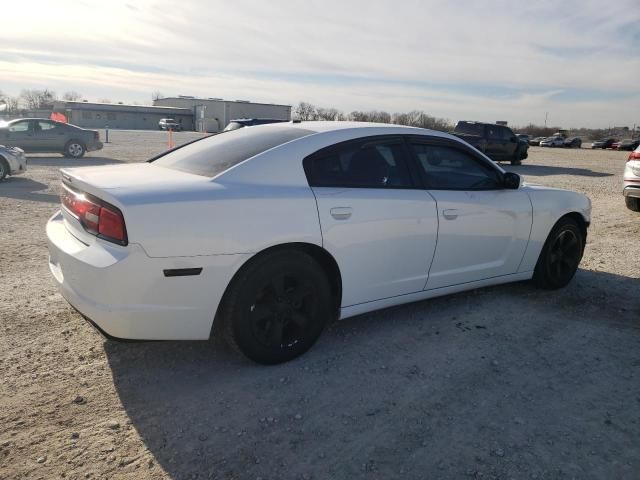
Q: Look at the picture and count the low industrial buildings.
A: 2